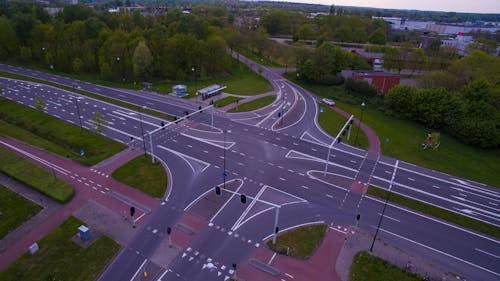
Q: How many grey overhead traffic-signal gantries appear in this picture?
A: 3